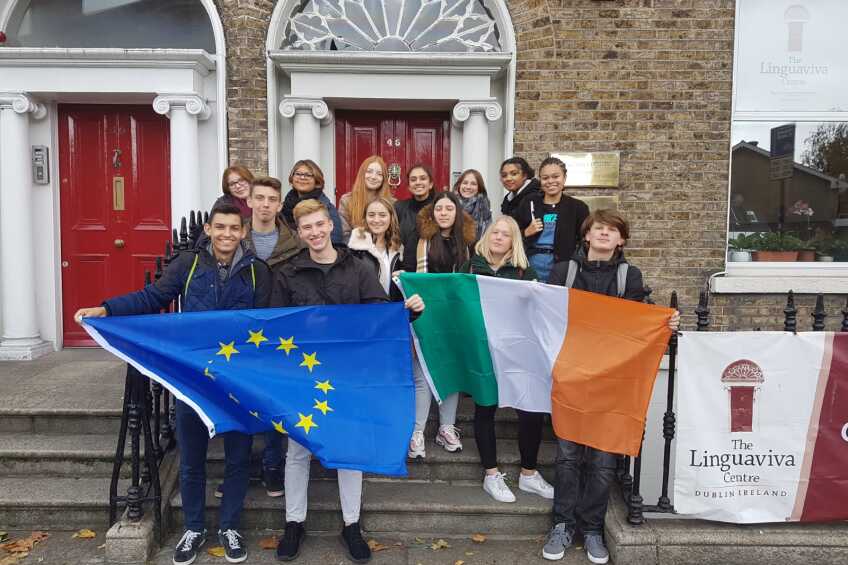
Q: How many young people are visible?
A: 14